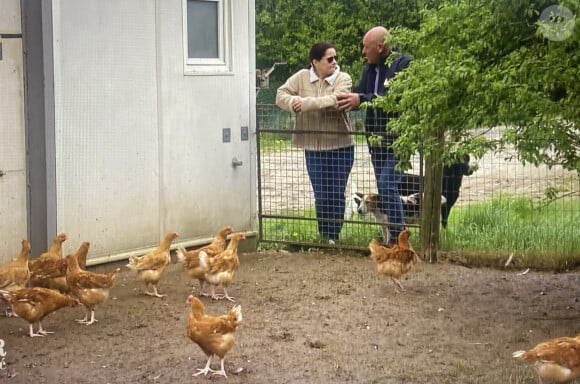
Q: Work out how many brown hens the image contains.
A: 11